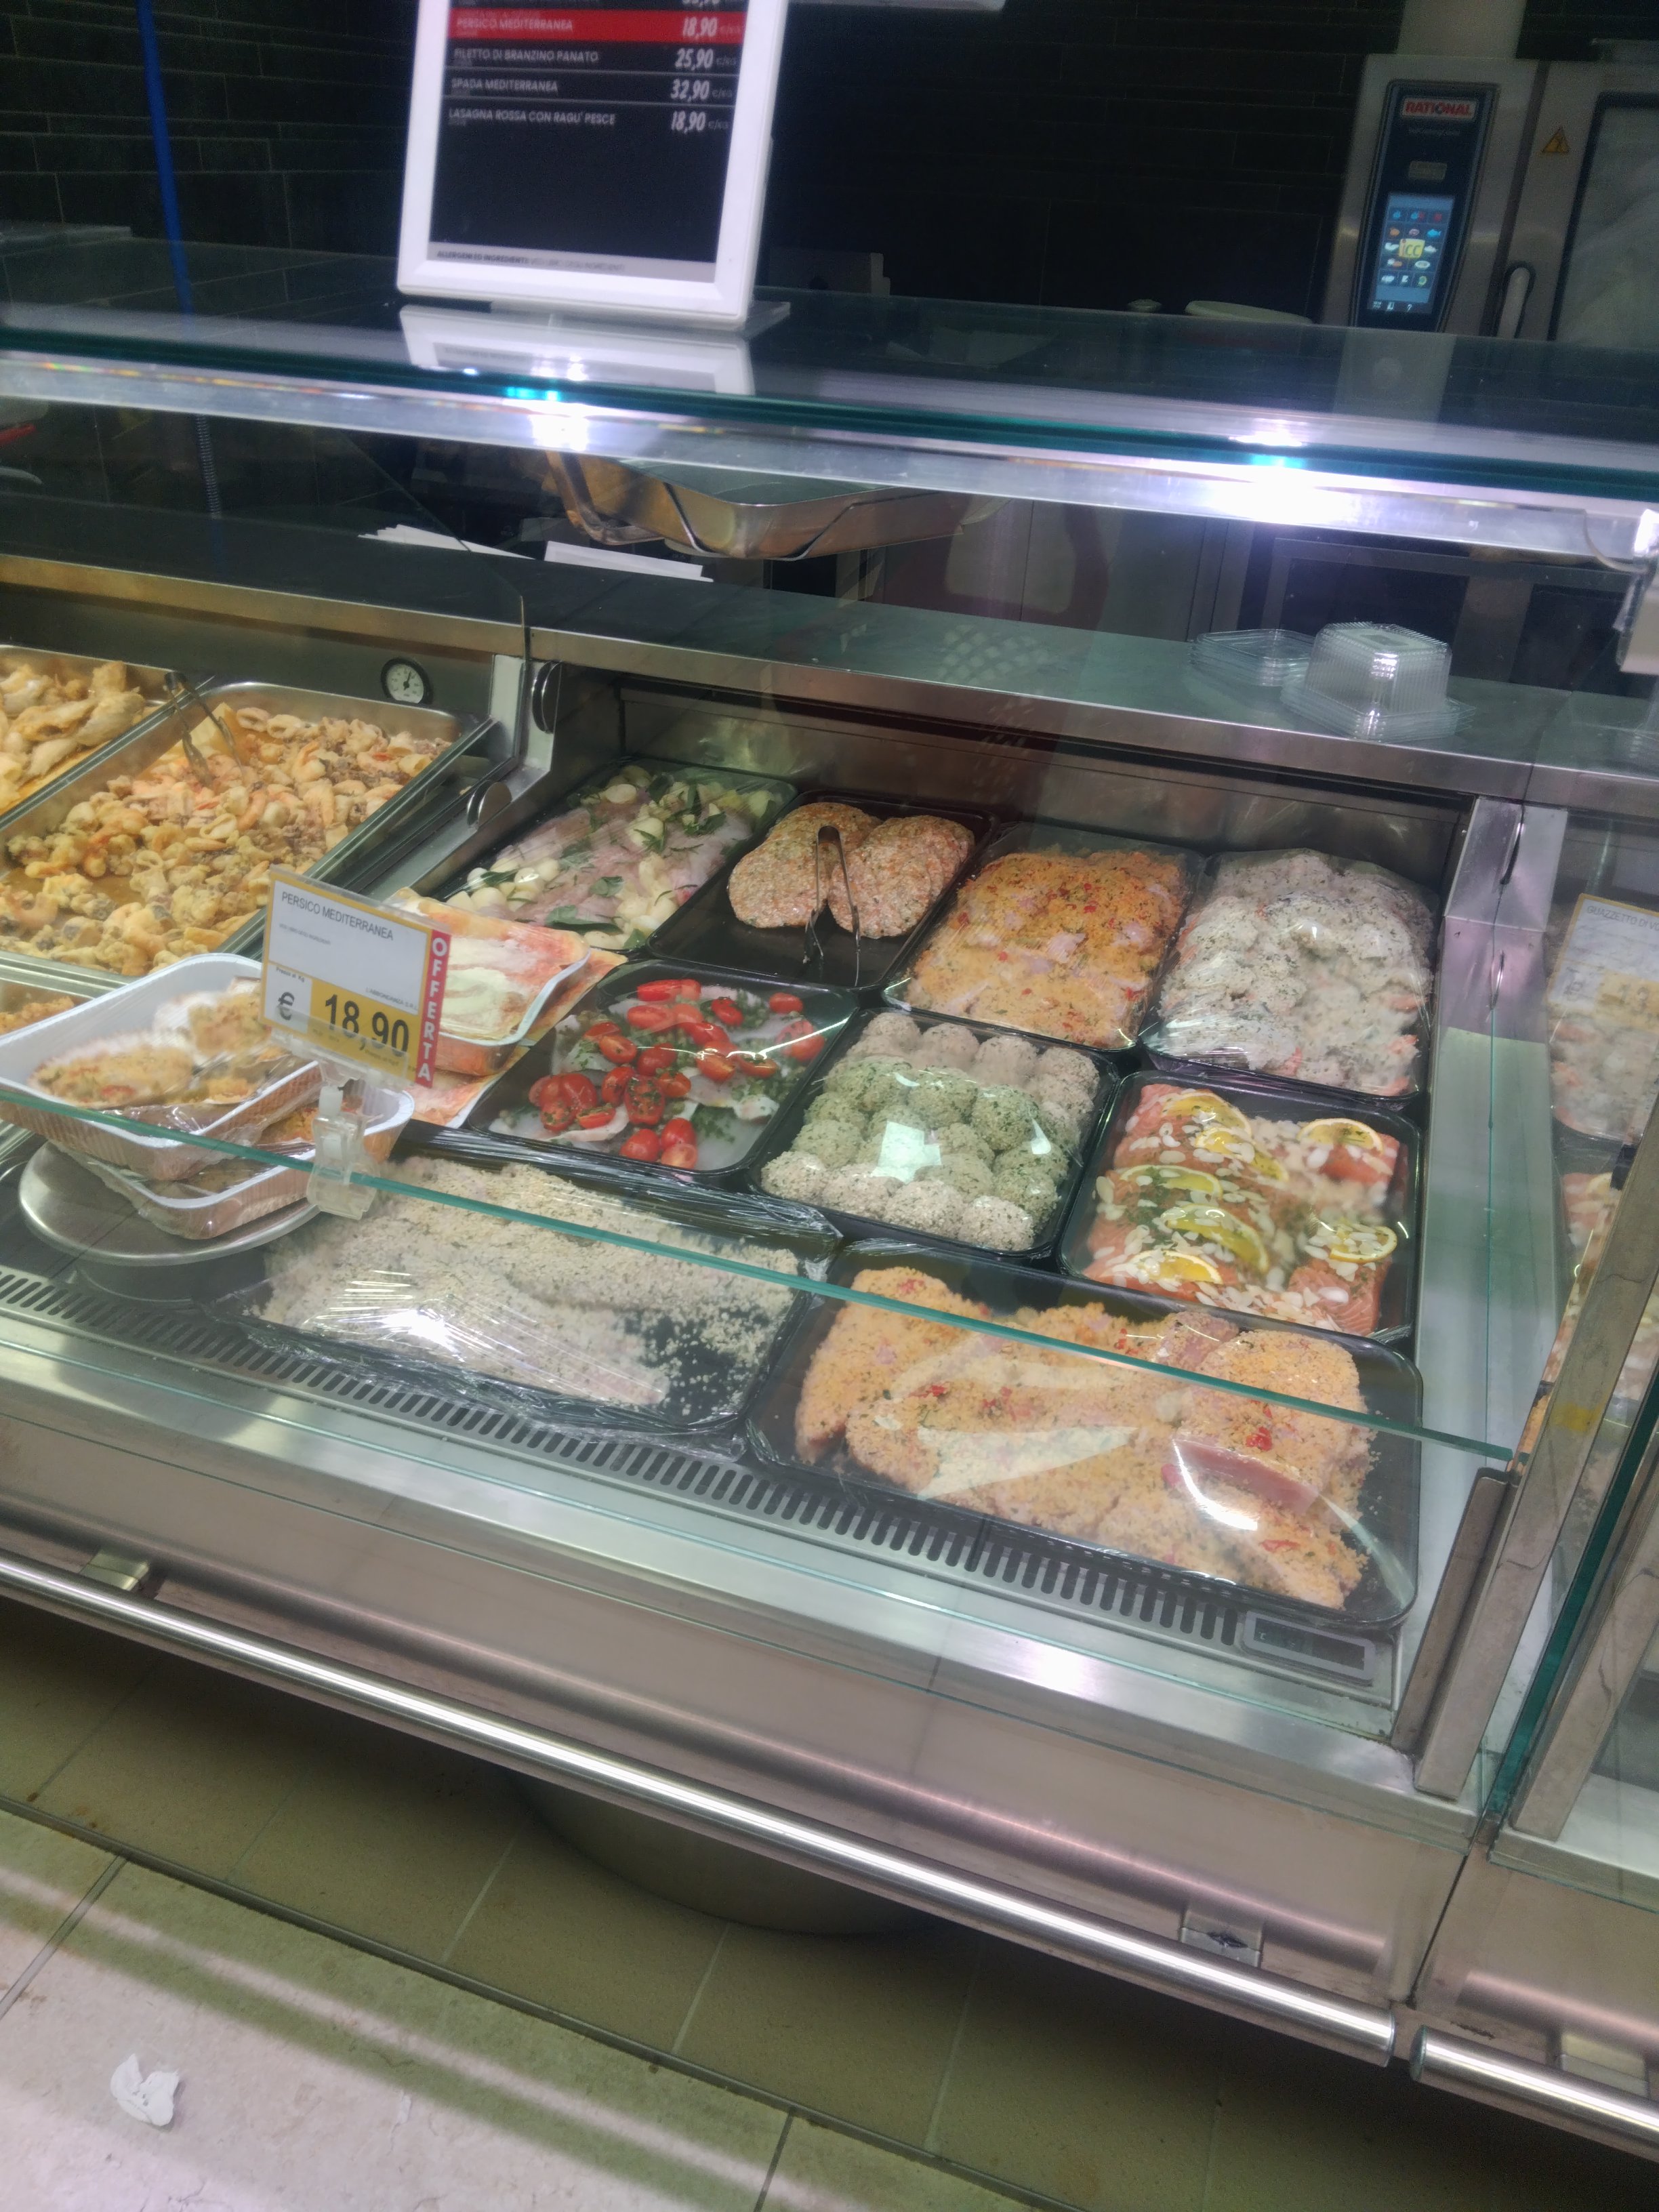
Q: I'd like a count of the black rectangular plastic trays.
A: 9